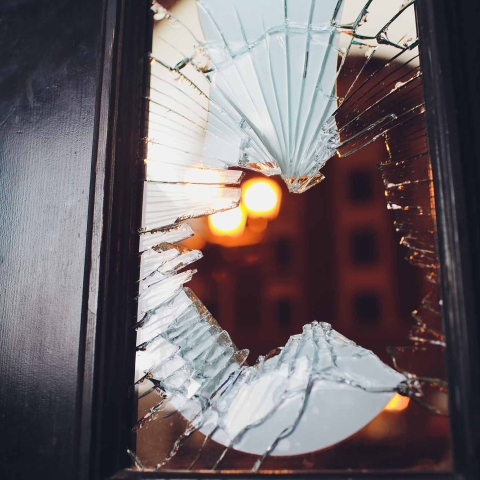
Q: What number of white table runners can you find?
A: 0